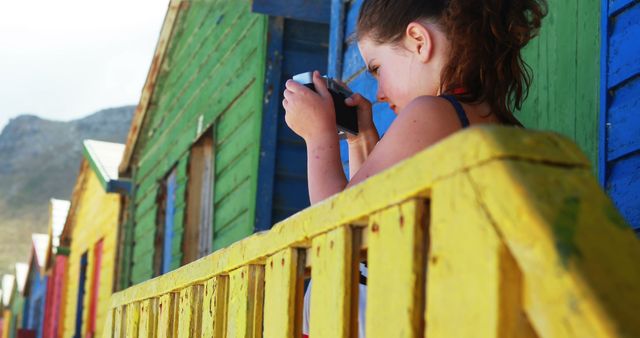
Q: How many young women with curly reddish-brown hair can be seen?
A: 1